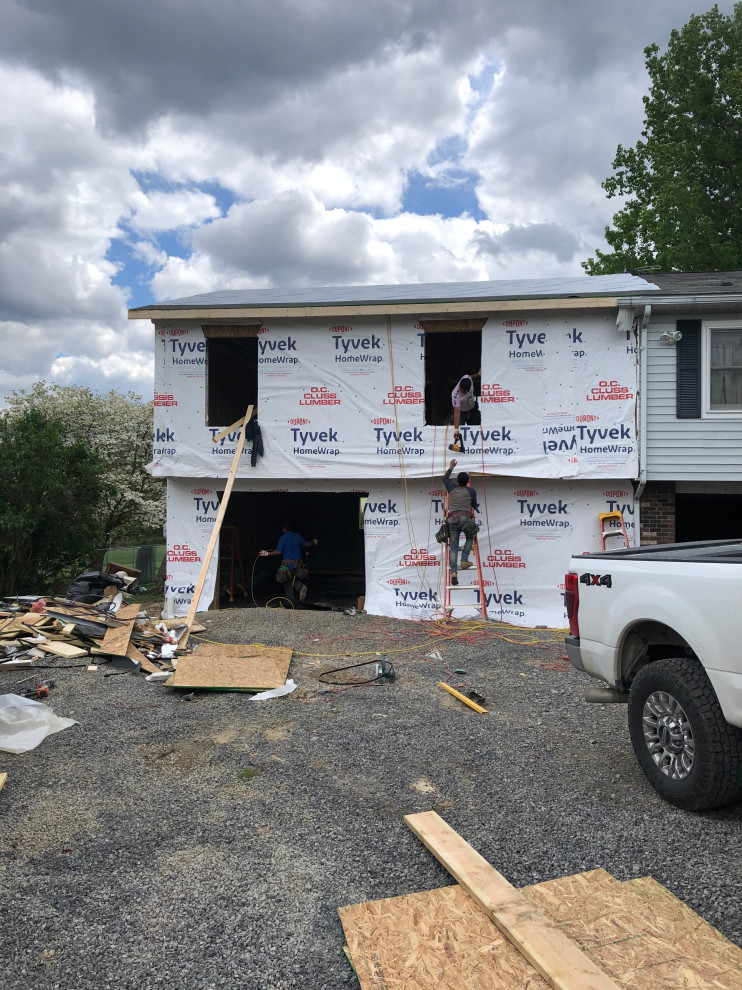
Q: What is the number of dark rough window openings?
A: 2